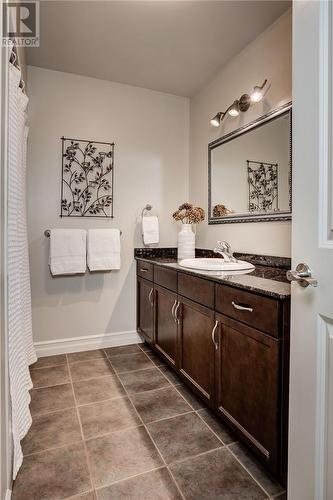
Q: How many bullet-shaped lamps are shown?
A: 3